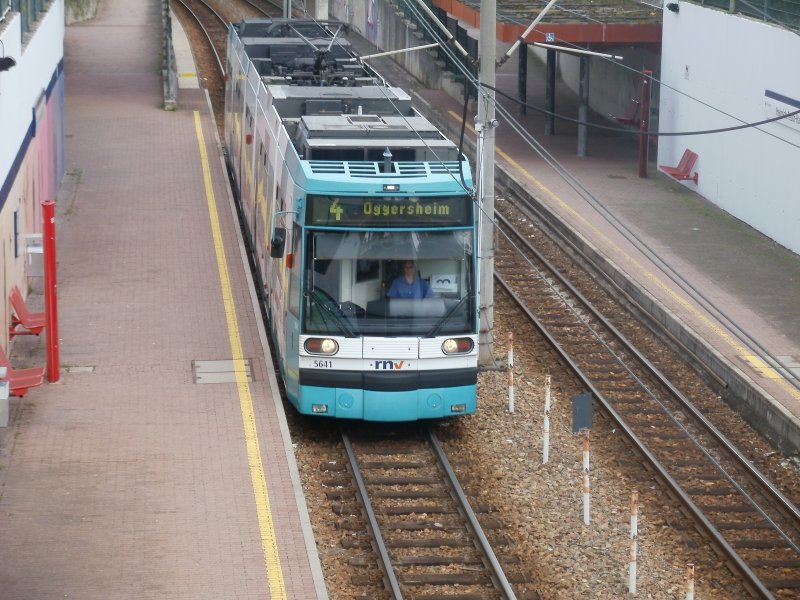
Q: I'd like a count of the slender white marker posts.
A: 5